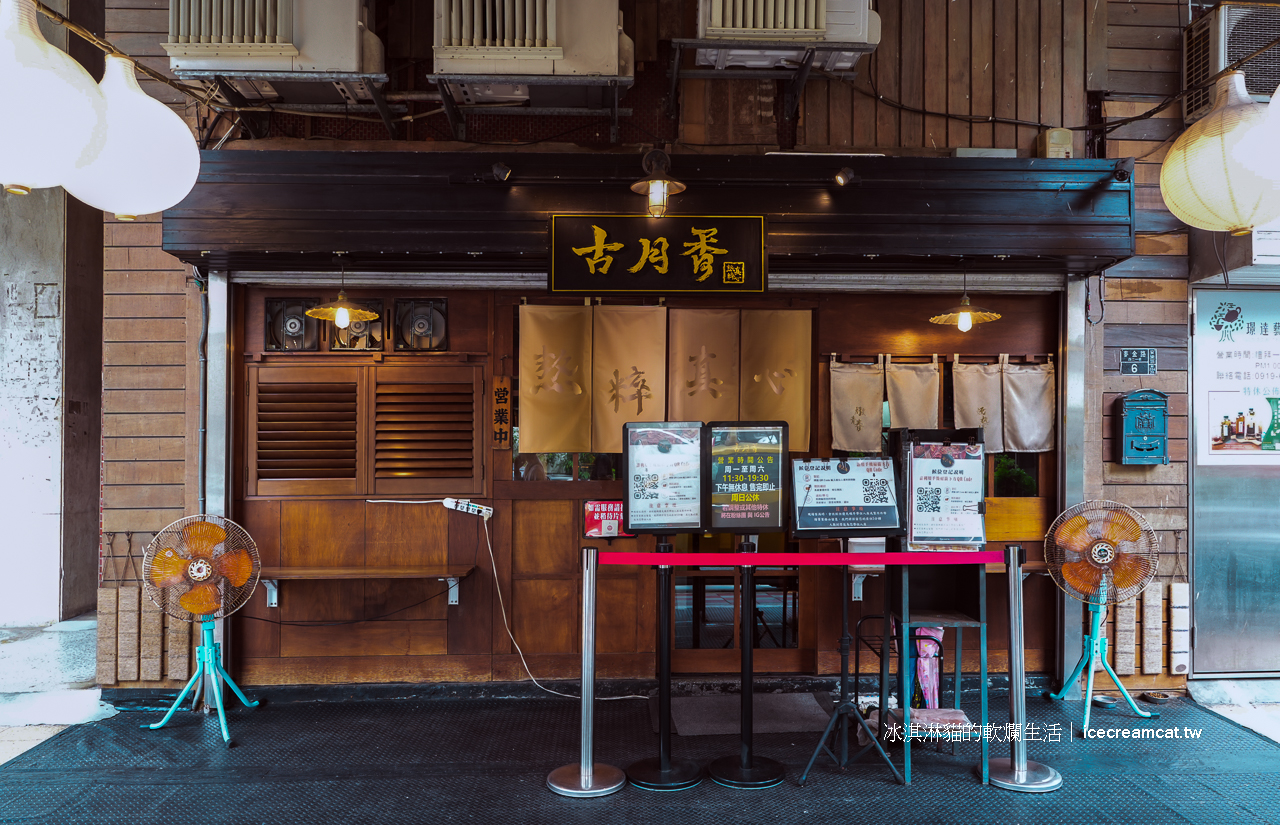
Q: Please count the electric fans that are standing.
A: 2